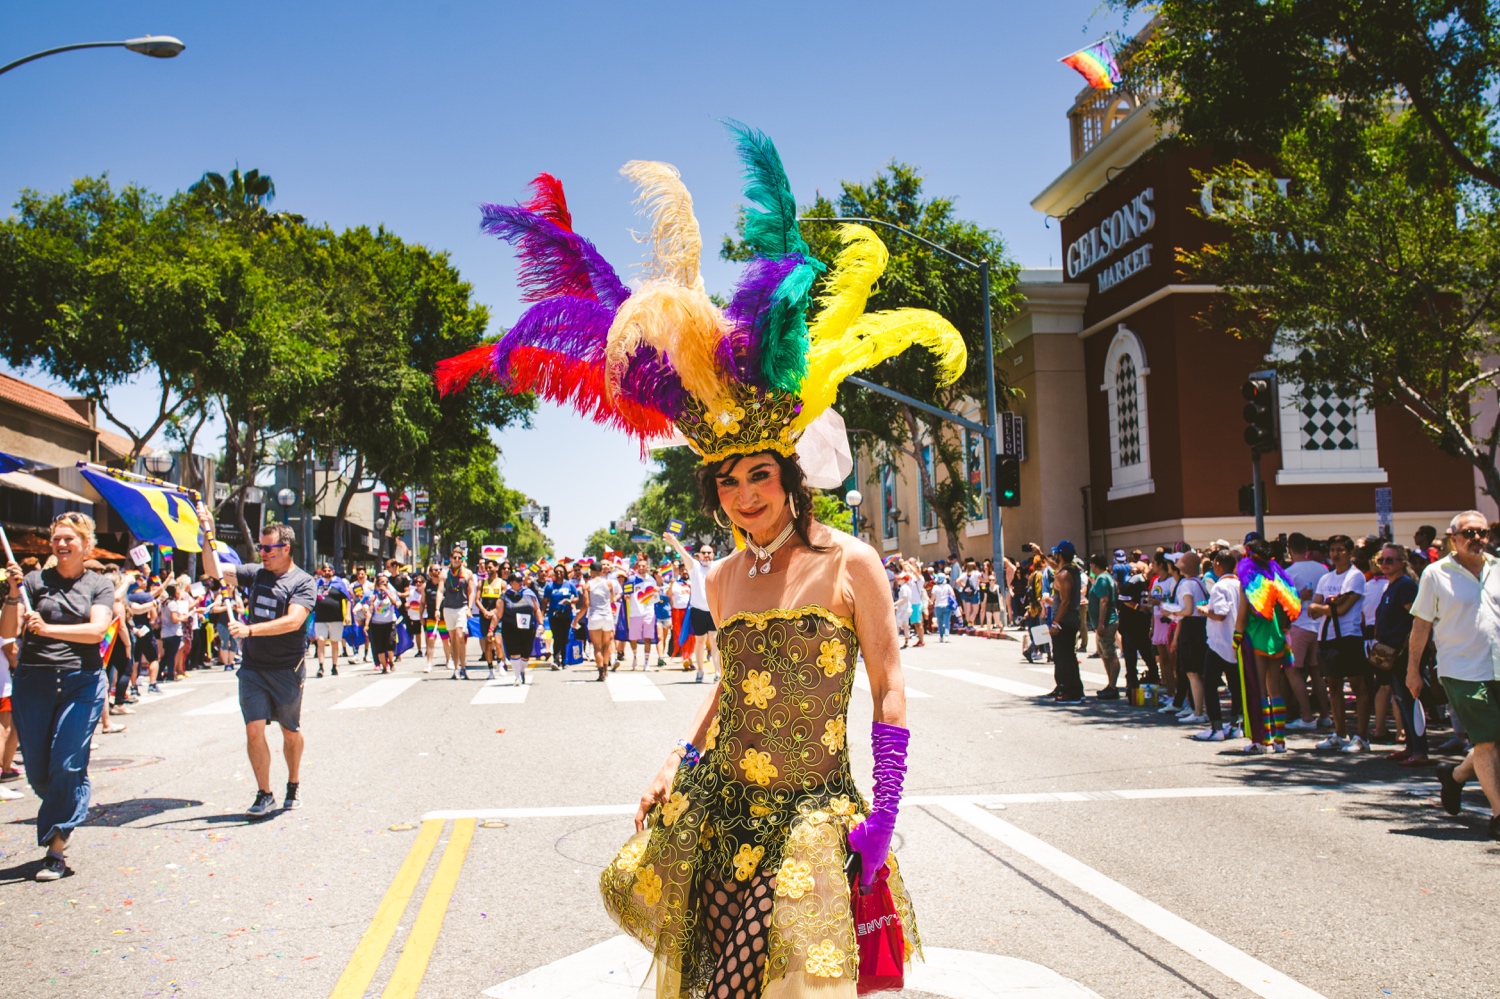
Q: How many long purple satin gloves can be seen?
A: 1